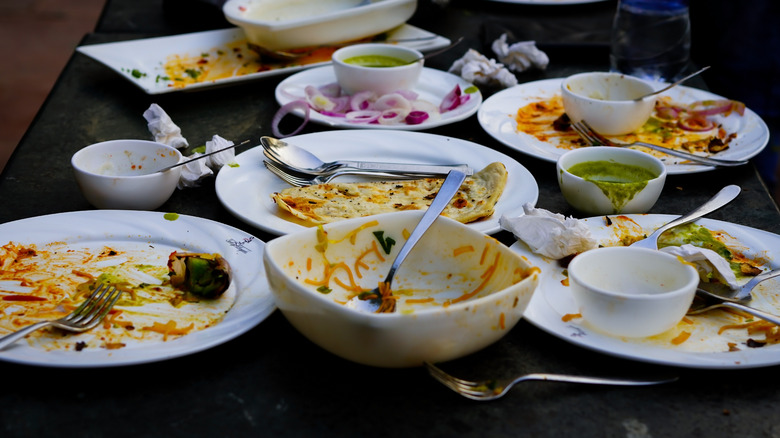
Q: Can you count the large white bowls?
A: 2